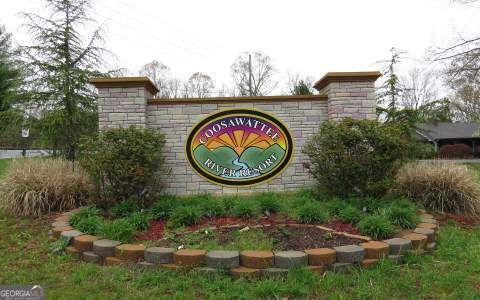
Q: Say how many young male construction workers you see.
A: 0